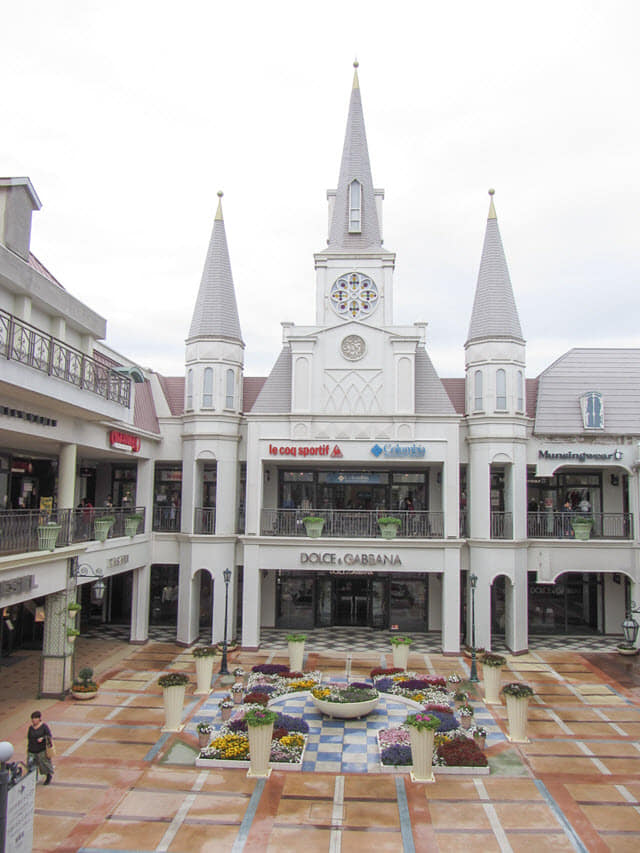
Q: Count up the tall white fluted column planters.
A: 8